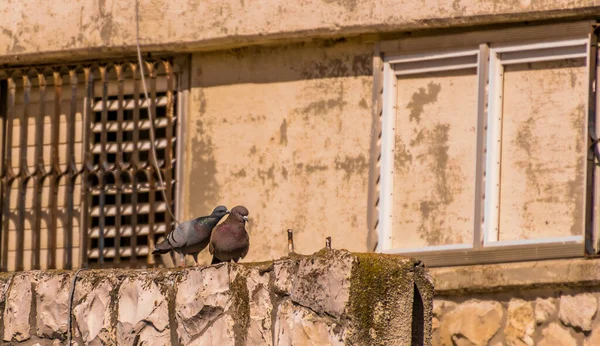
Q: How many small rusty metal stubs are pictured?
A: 2